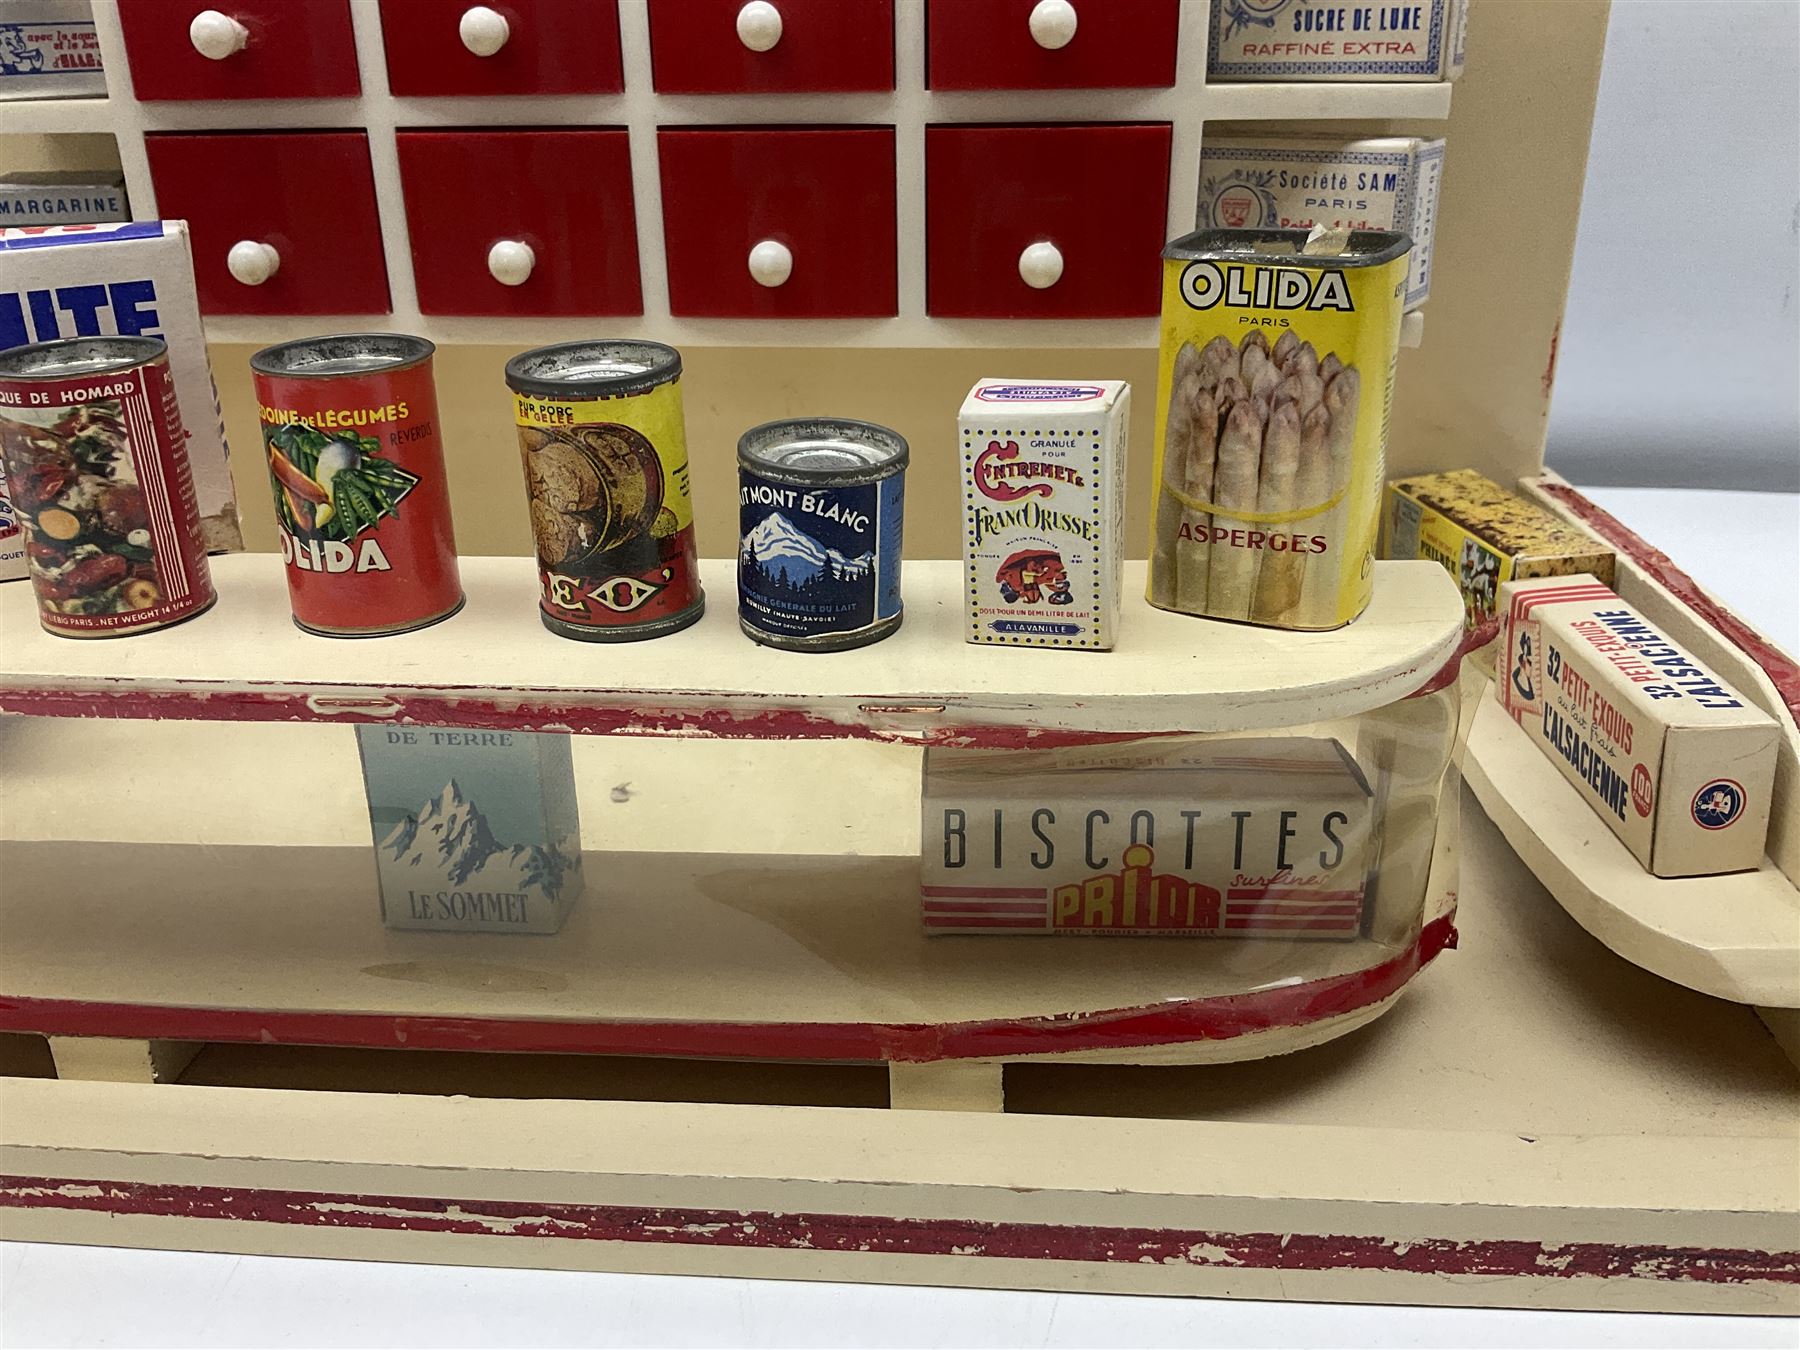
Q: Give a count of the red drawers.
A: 8